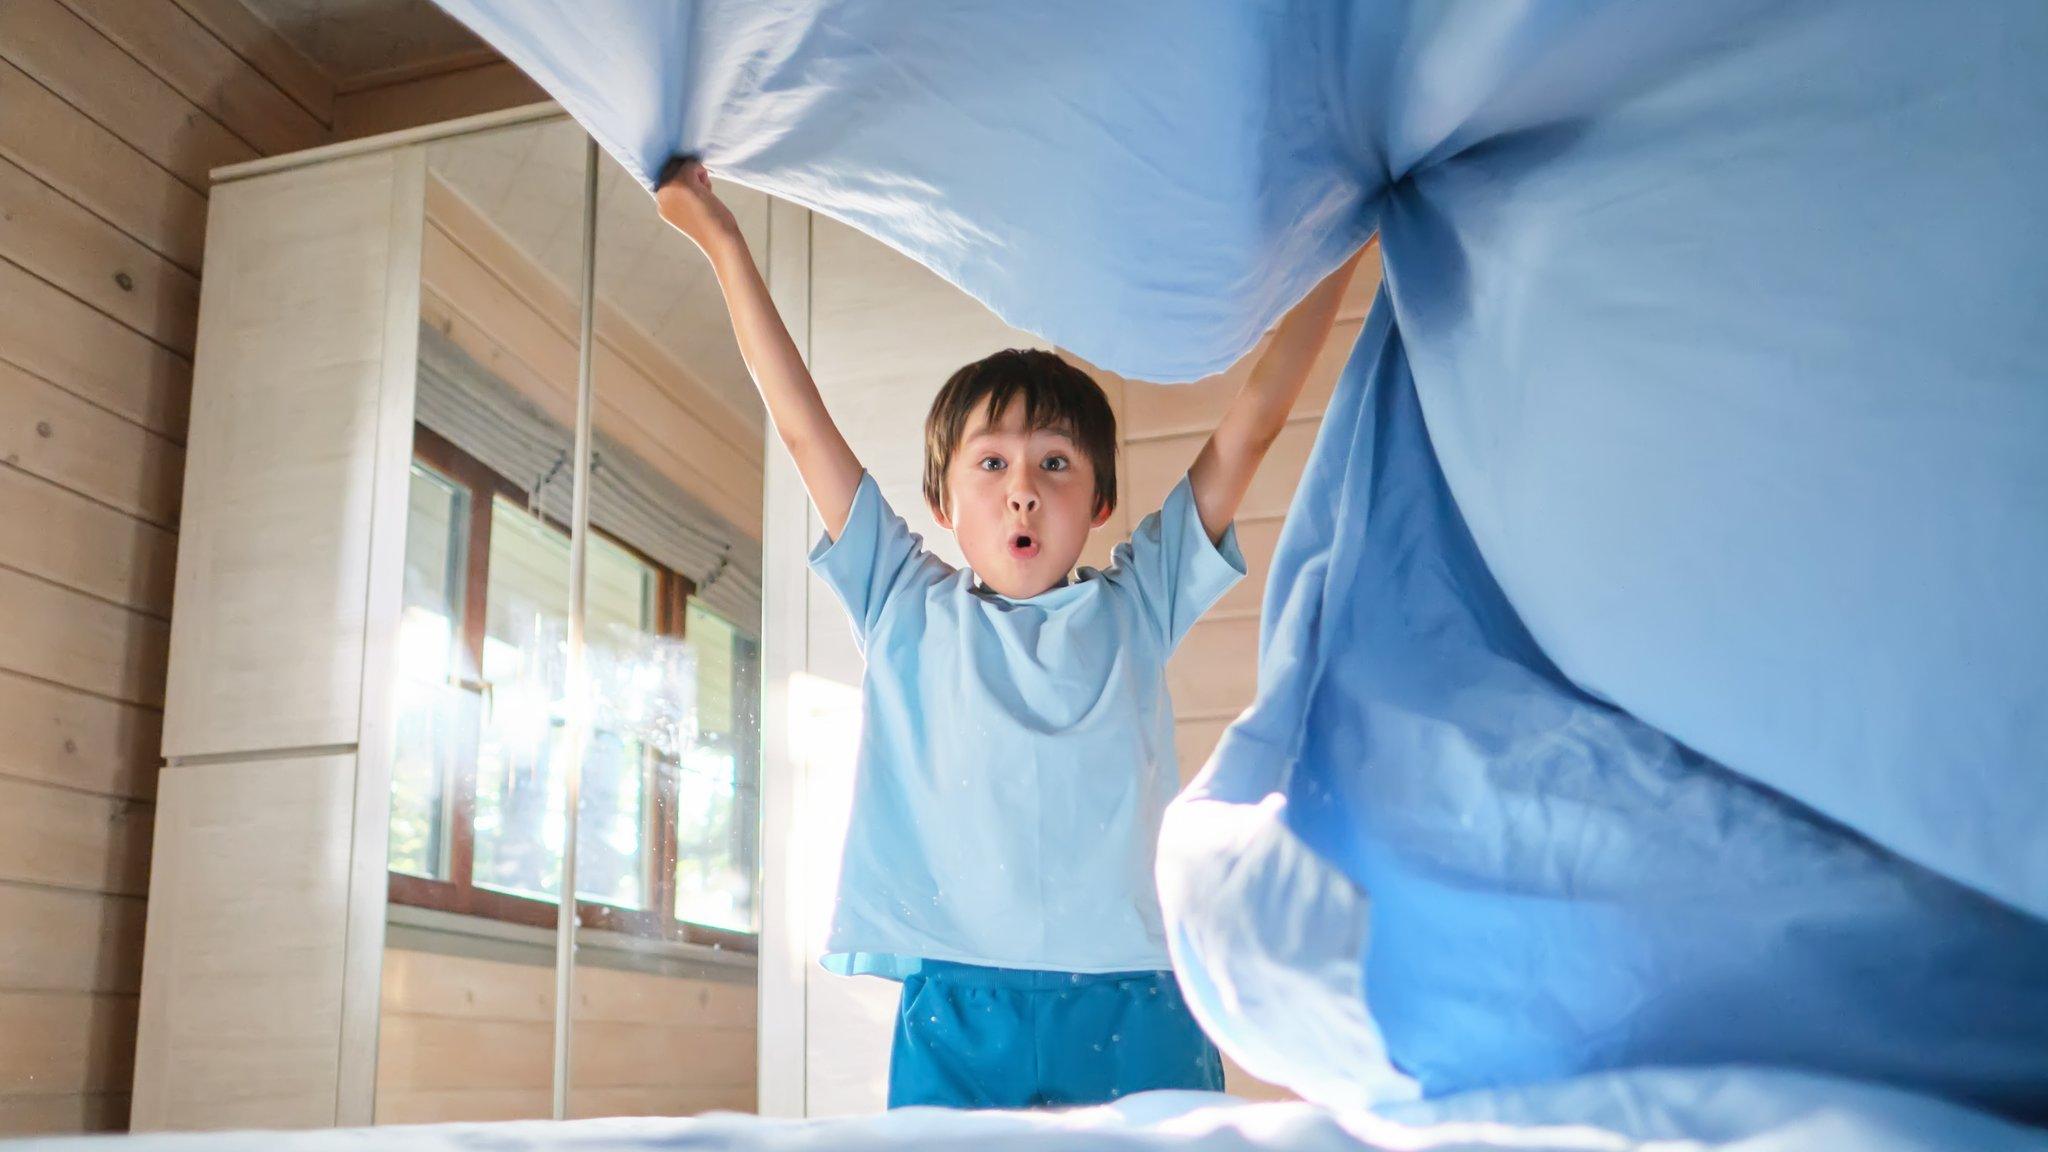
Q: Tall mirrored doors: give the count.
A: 2